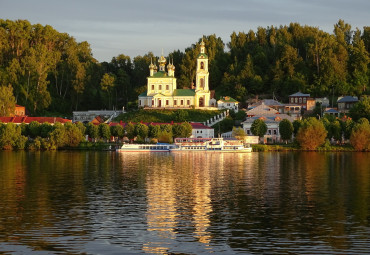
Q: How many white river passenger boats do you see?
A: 2